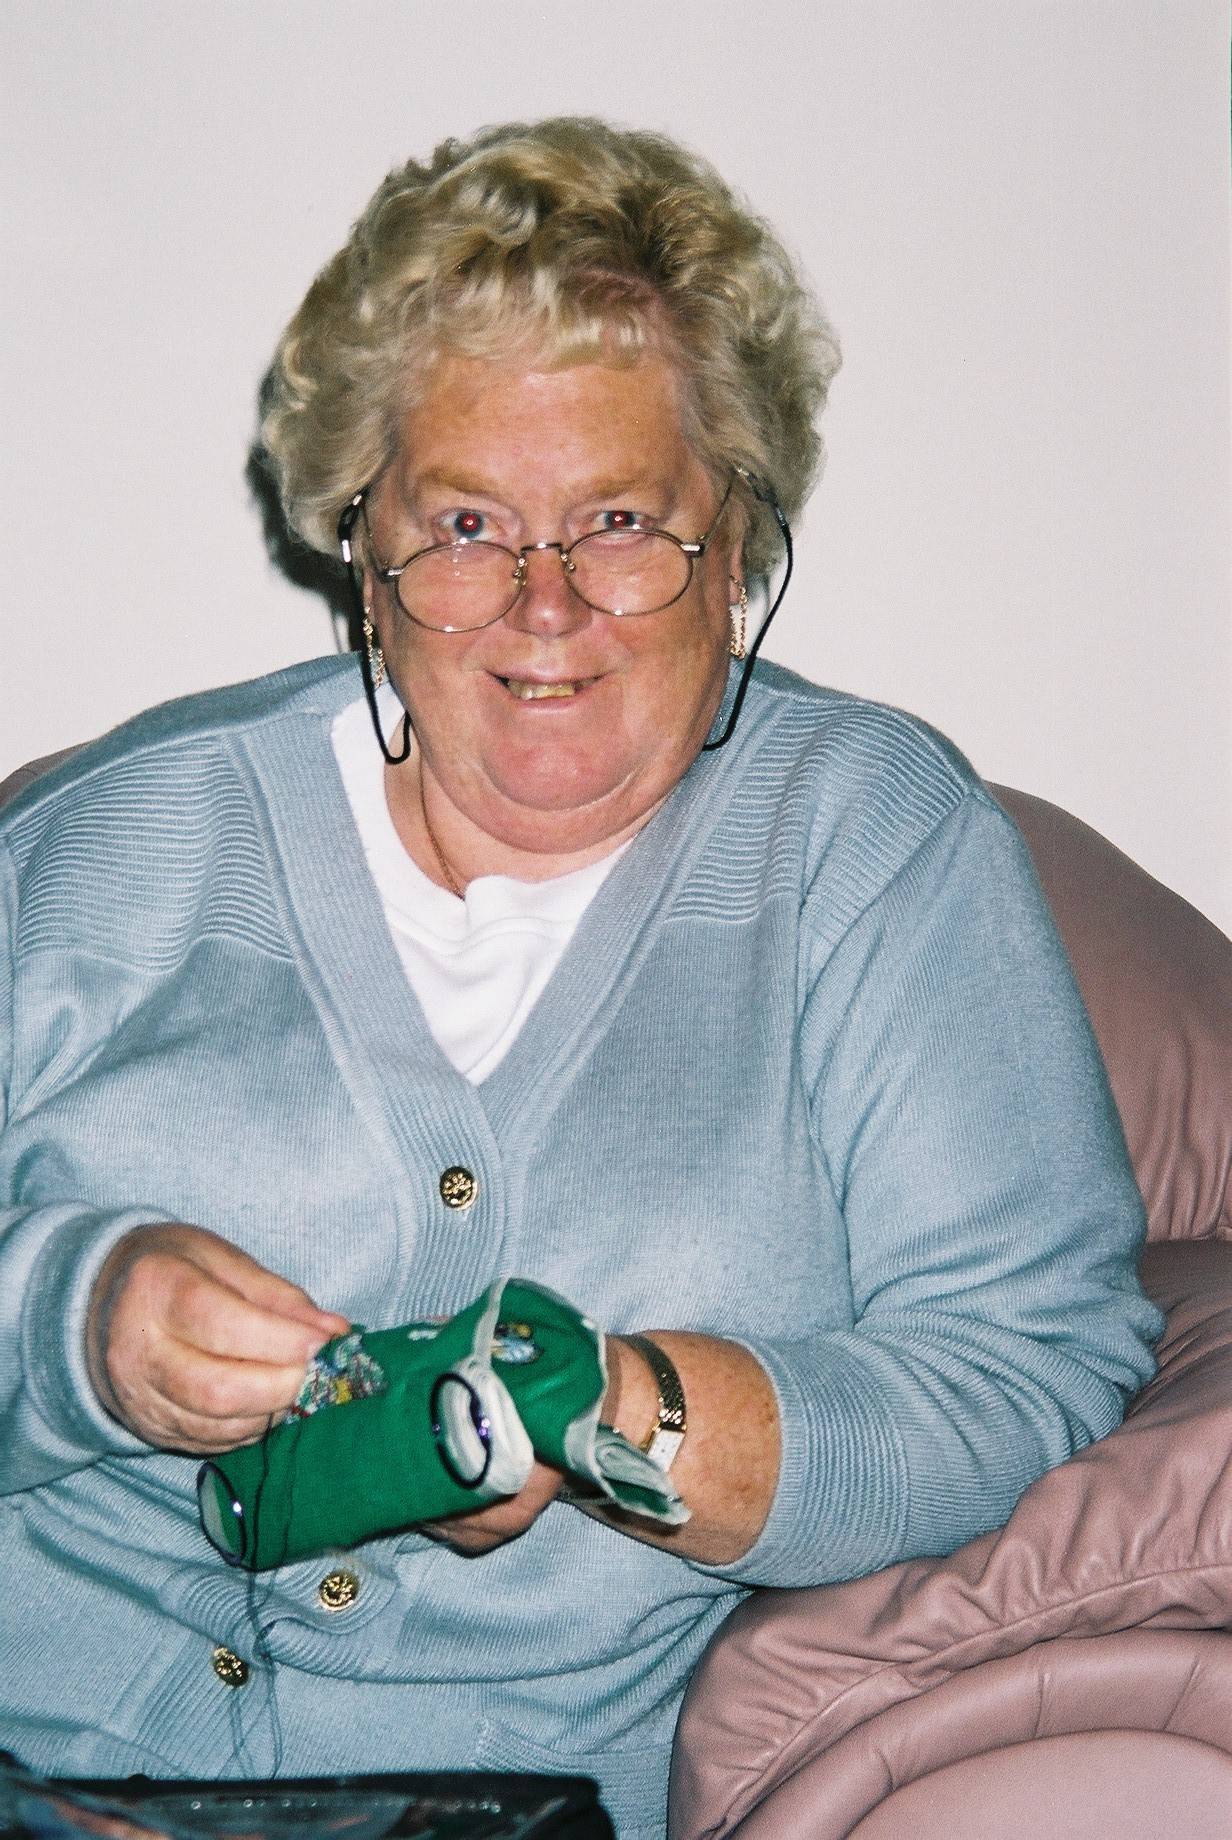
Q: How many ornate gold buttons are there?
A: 3